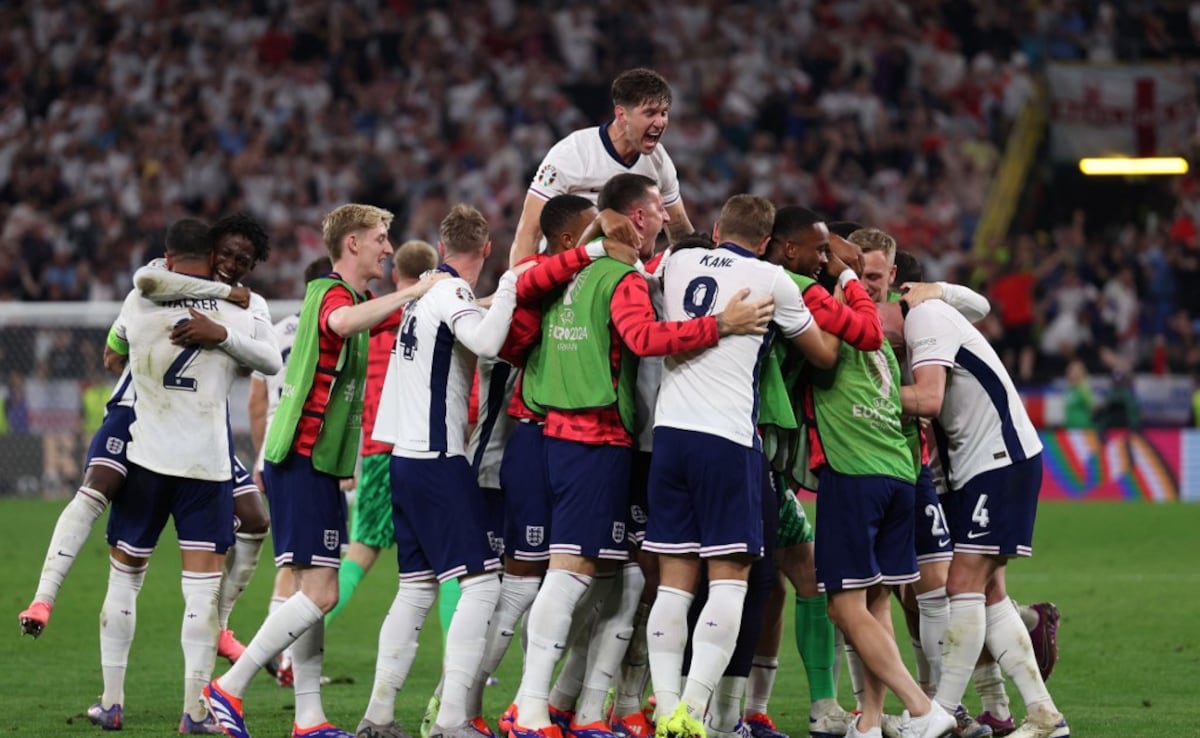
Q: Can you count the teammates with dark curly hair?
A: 1